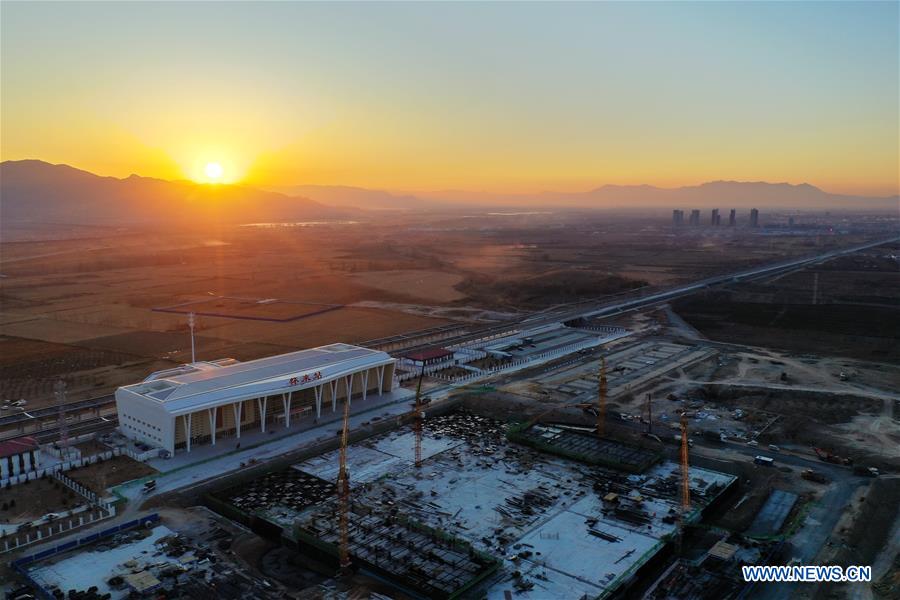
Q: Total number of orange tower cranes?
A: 4